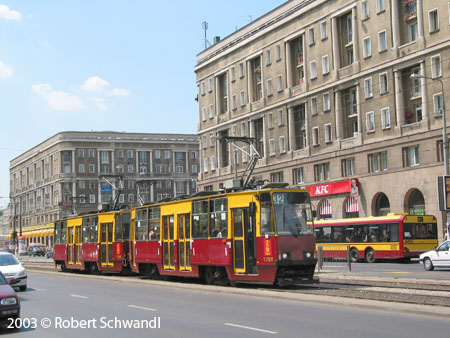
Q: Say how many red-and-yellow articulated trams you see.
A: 1